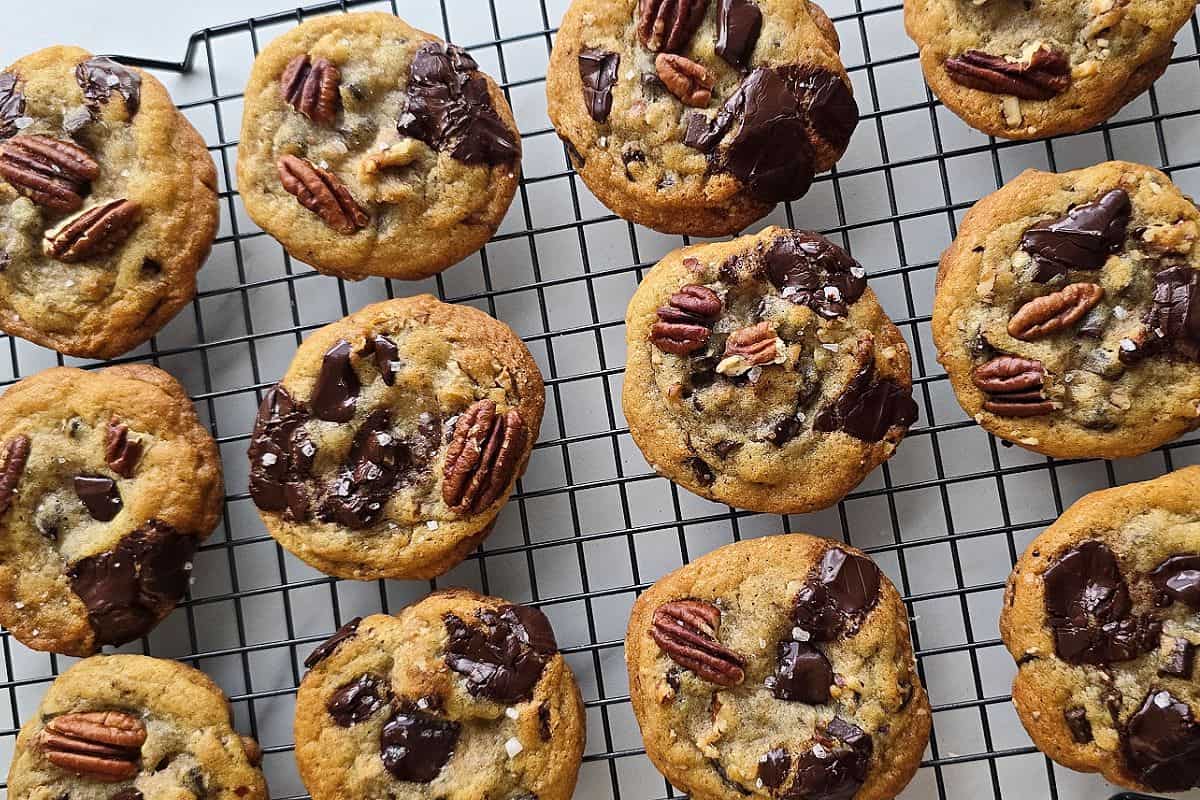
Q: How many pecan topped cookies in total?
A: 10